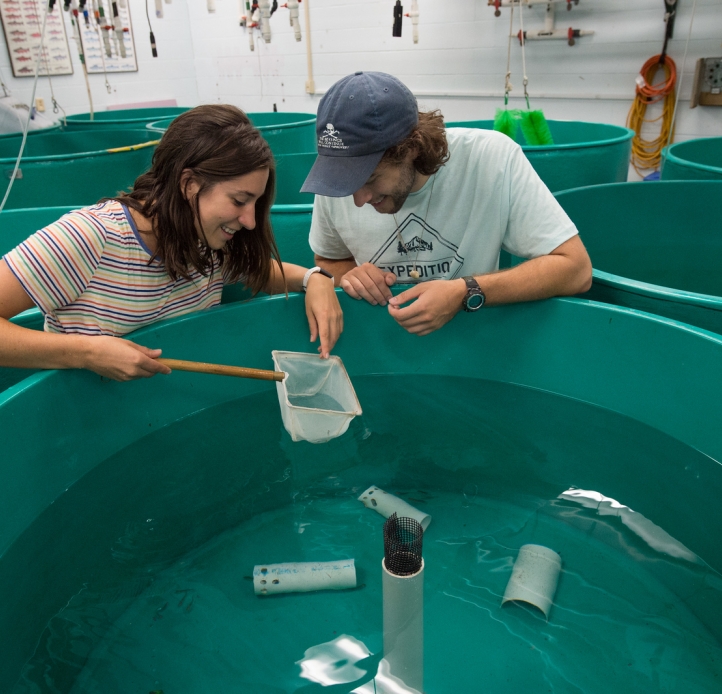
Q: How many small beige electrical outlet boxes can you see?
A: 2